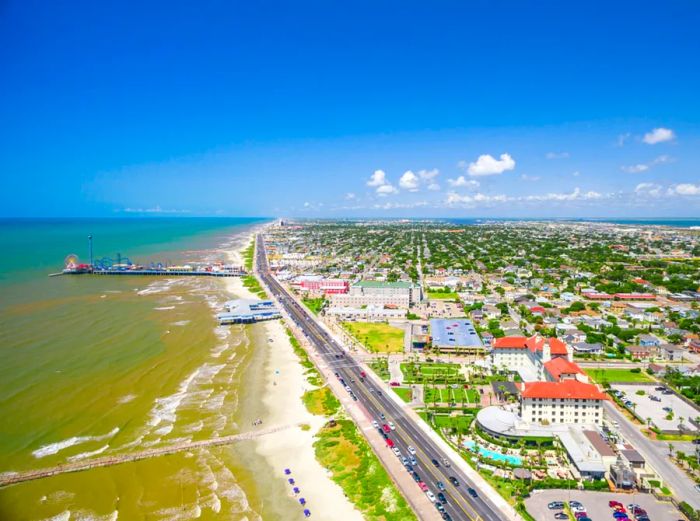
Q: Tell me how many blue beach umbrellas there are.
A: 5